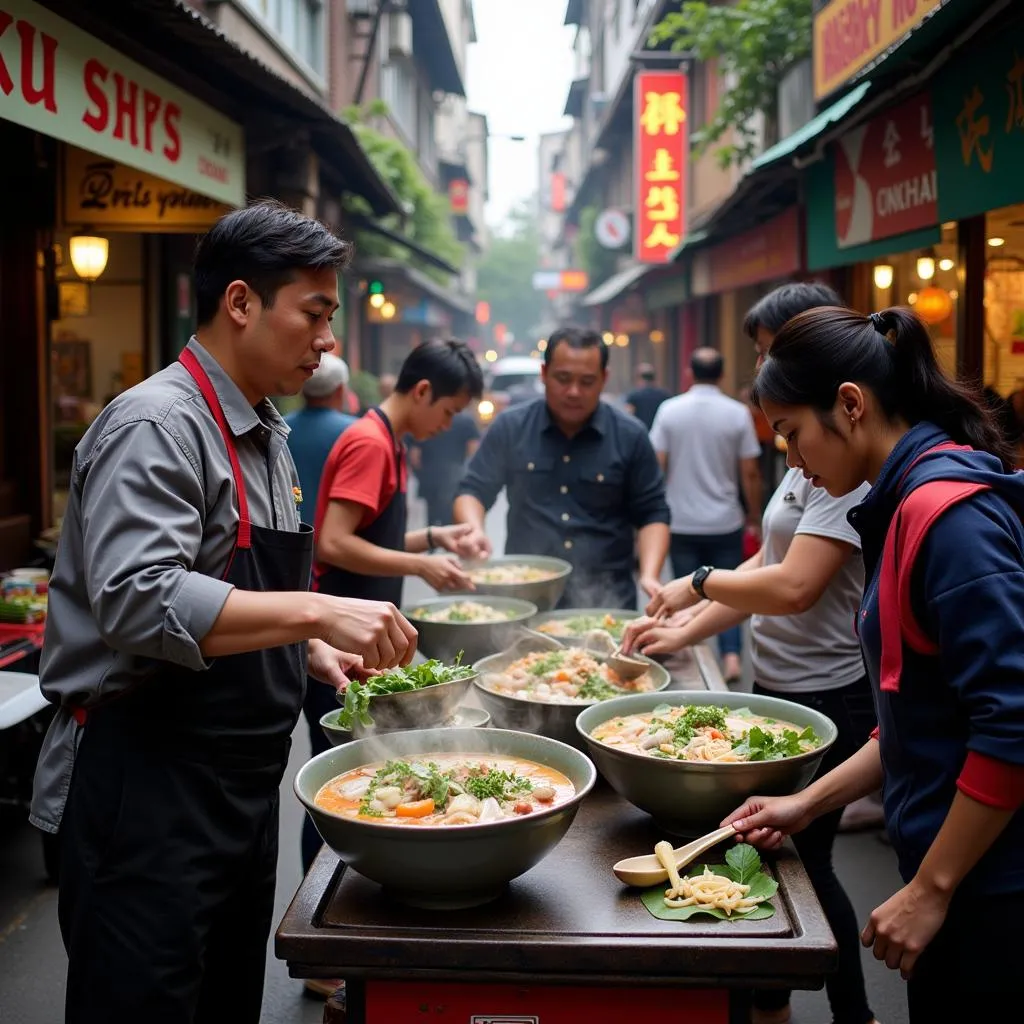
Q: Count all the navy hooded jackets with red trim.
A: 1